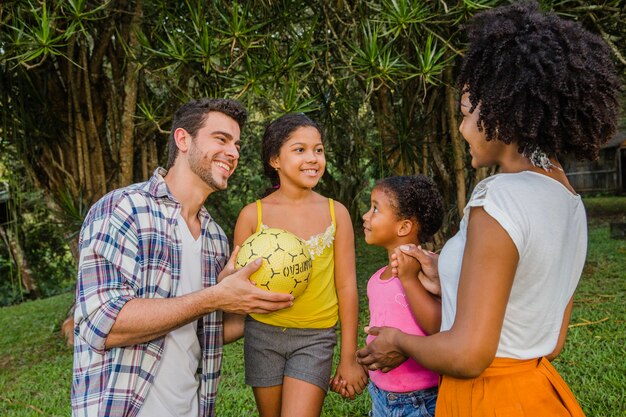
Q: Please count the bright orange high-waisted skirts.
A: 1